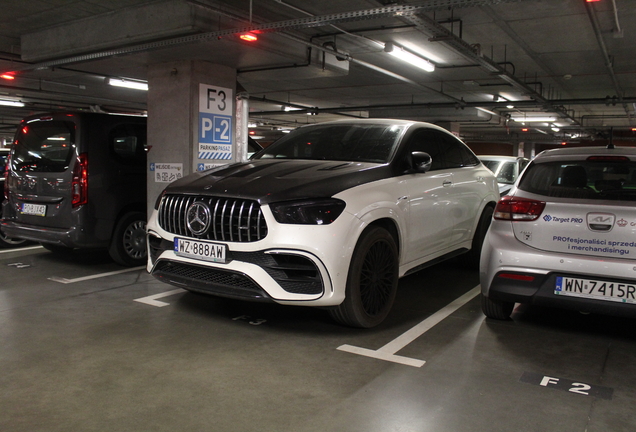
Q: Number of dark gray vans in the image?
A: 1